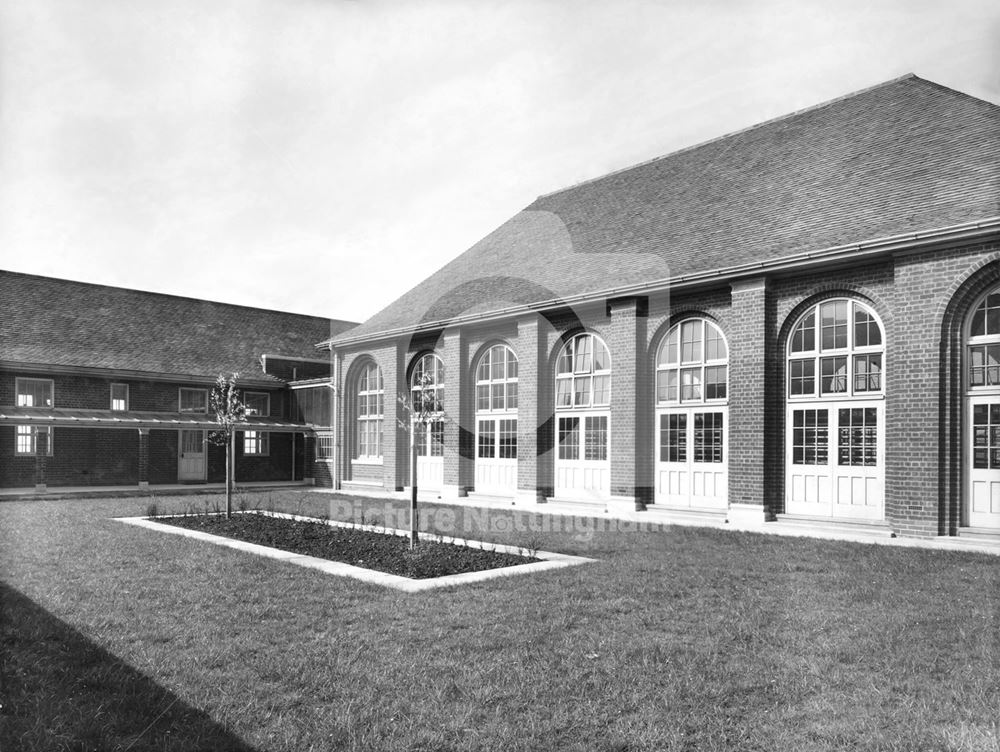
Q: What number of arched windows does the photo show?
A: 7